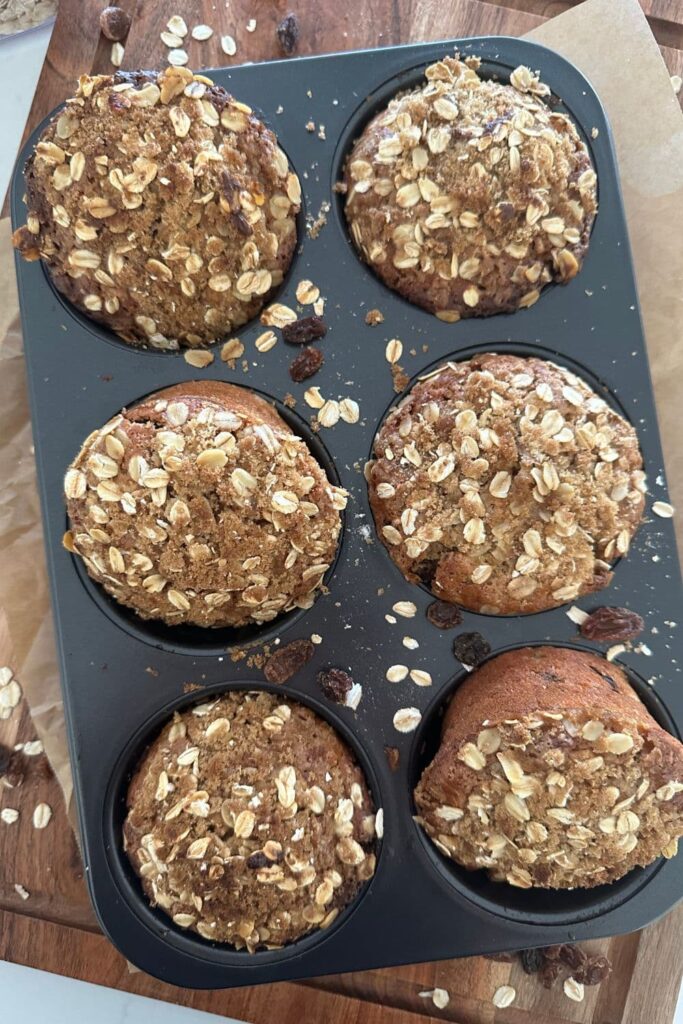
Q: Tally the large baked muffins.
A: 6